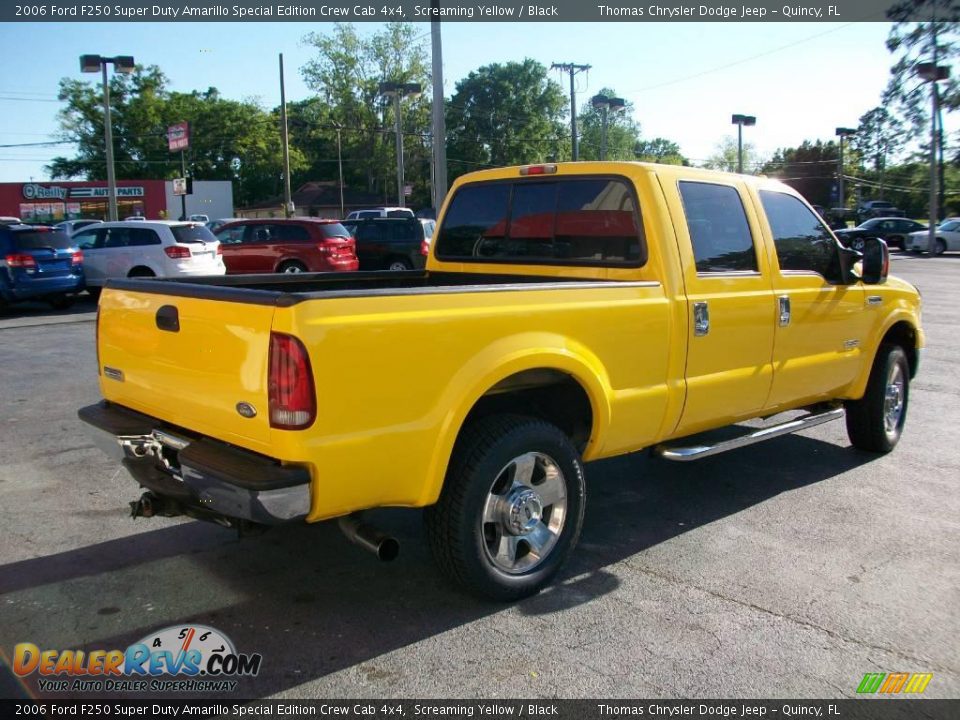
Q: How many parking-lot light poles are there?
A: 6